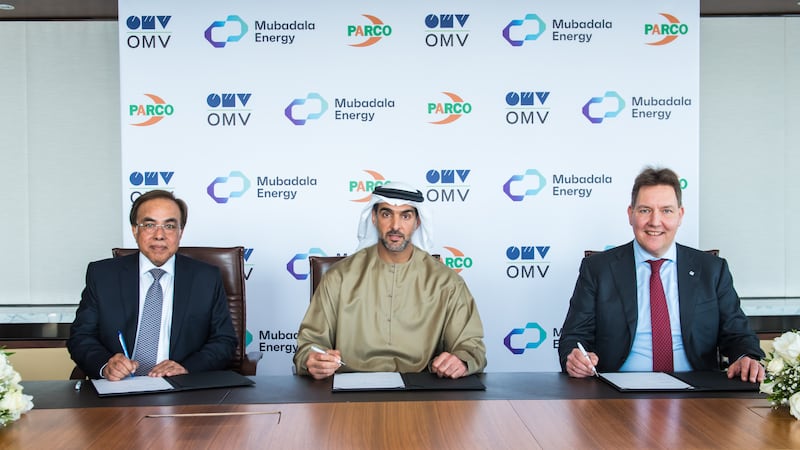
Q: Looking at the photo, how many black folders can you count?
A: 3